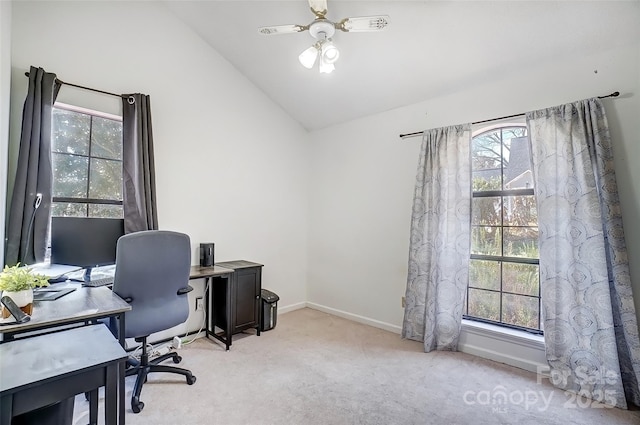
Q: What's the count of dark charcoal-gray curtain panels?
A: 2